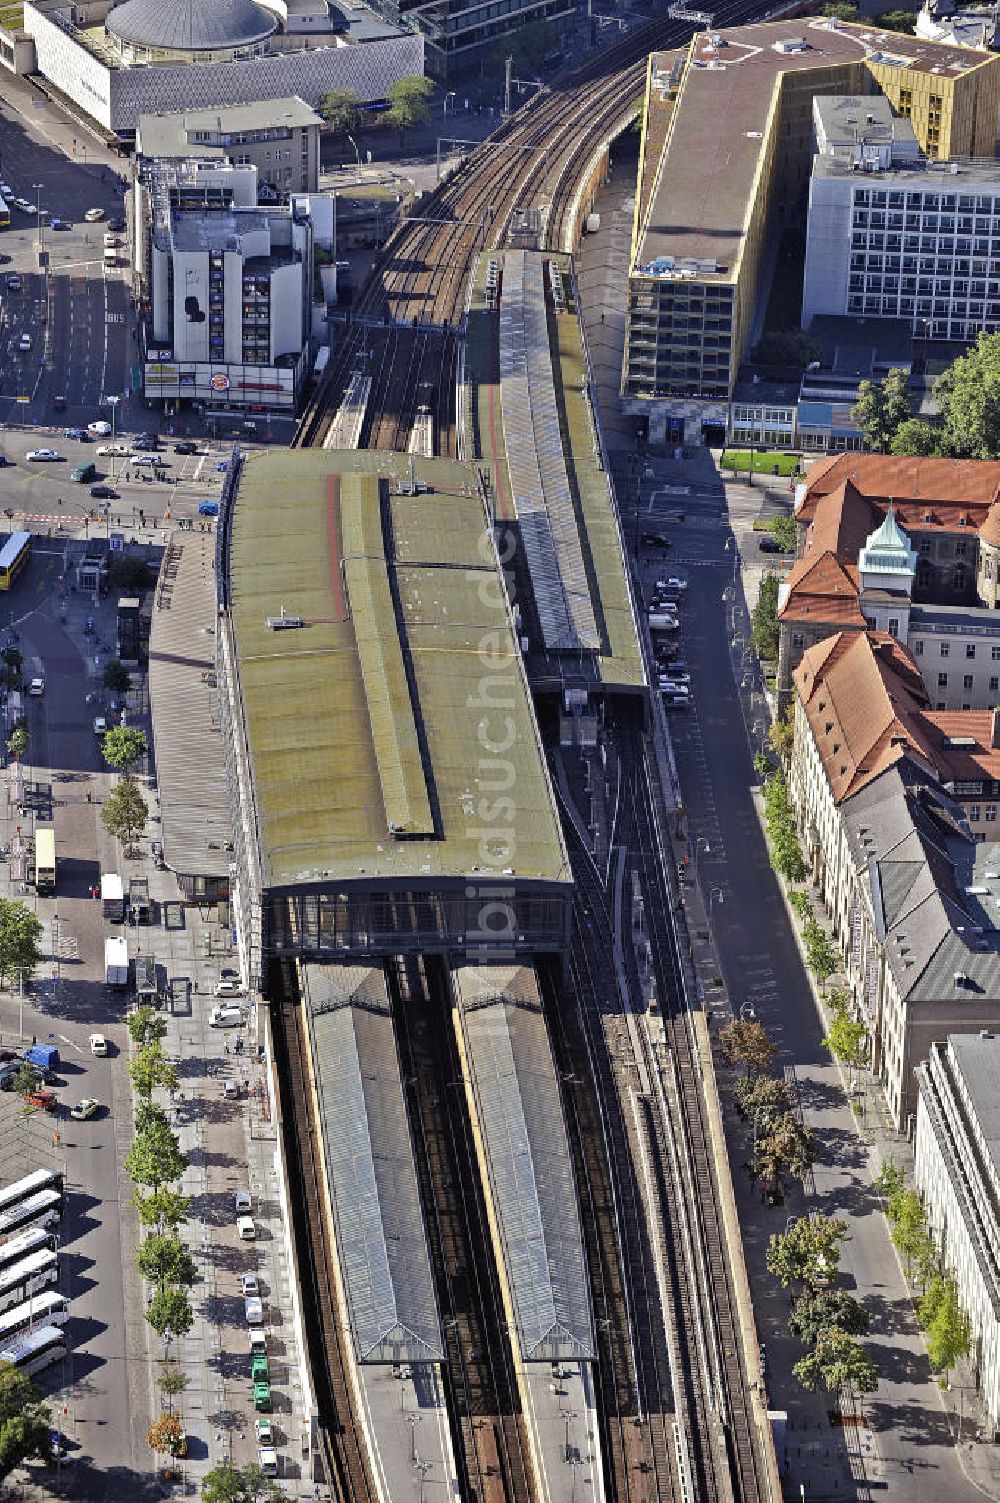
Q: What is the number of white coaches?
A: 6